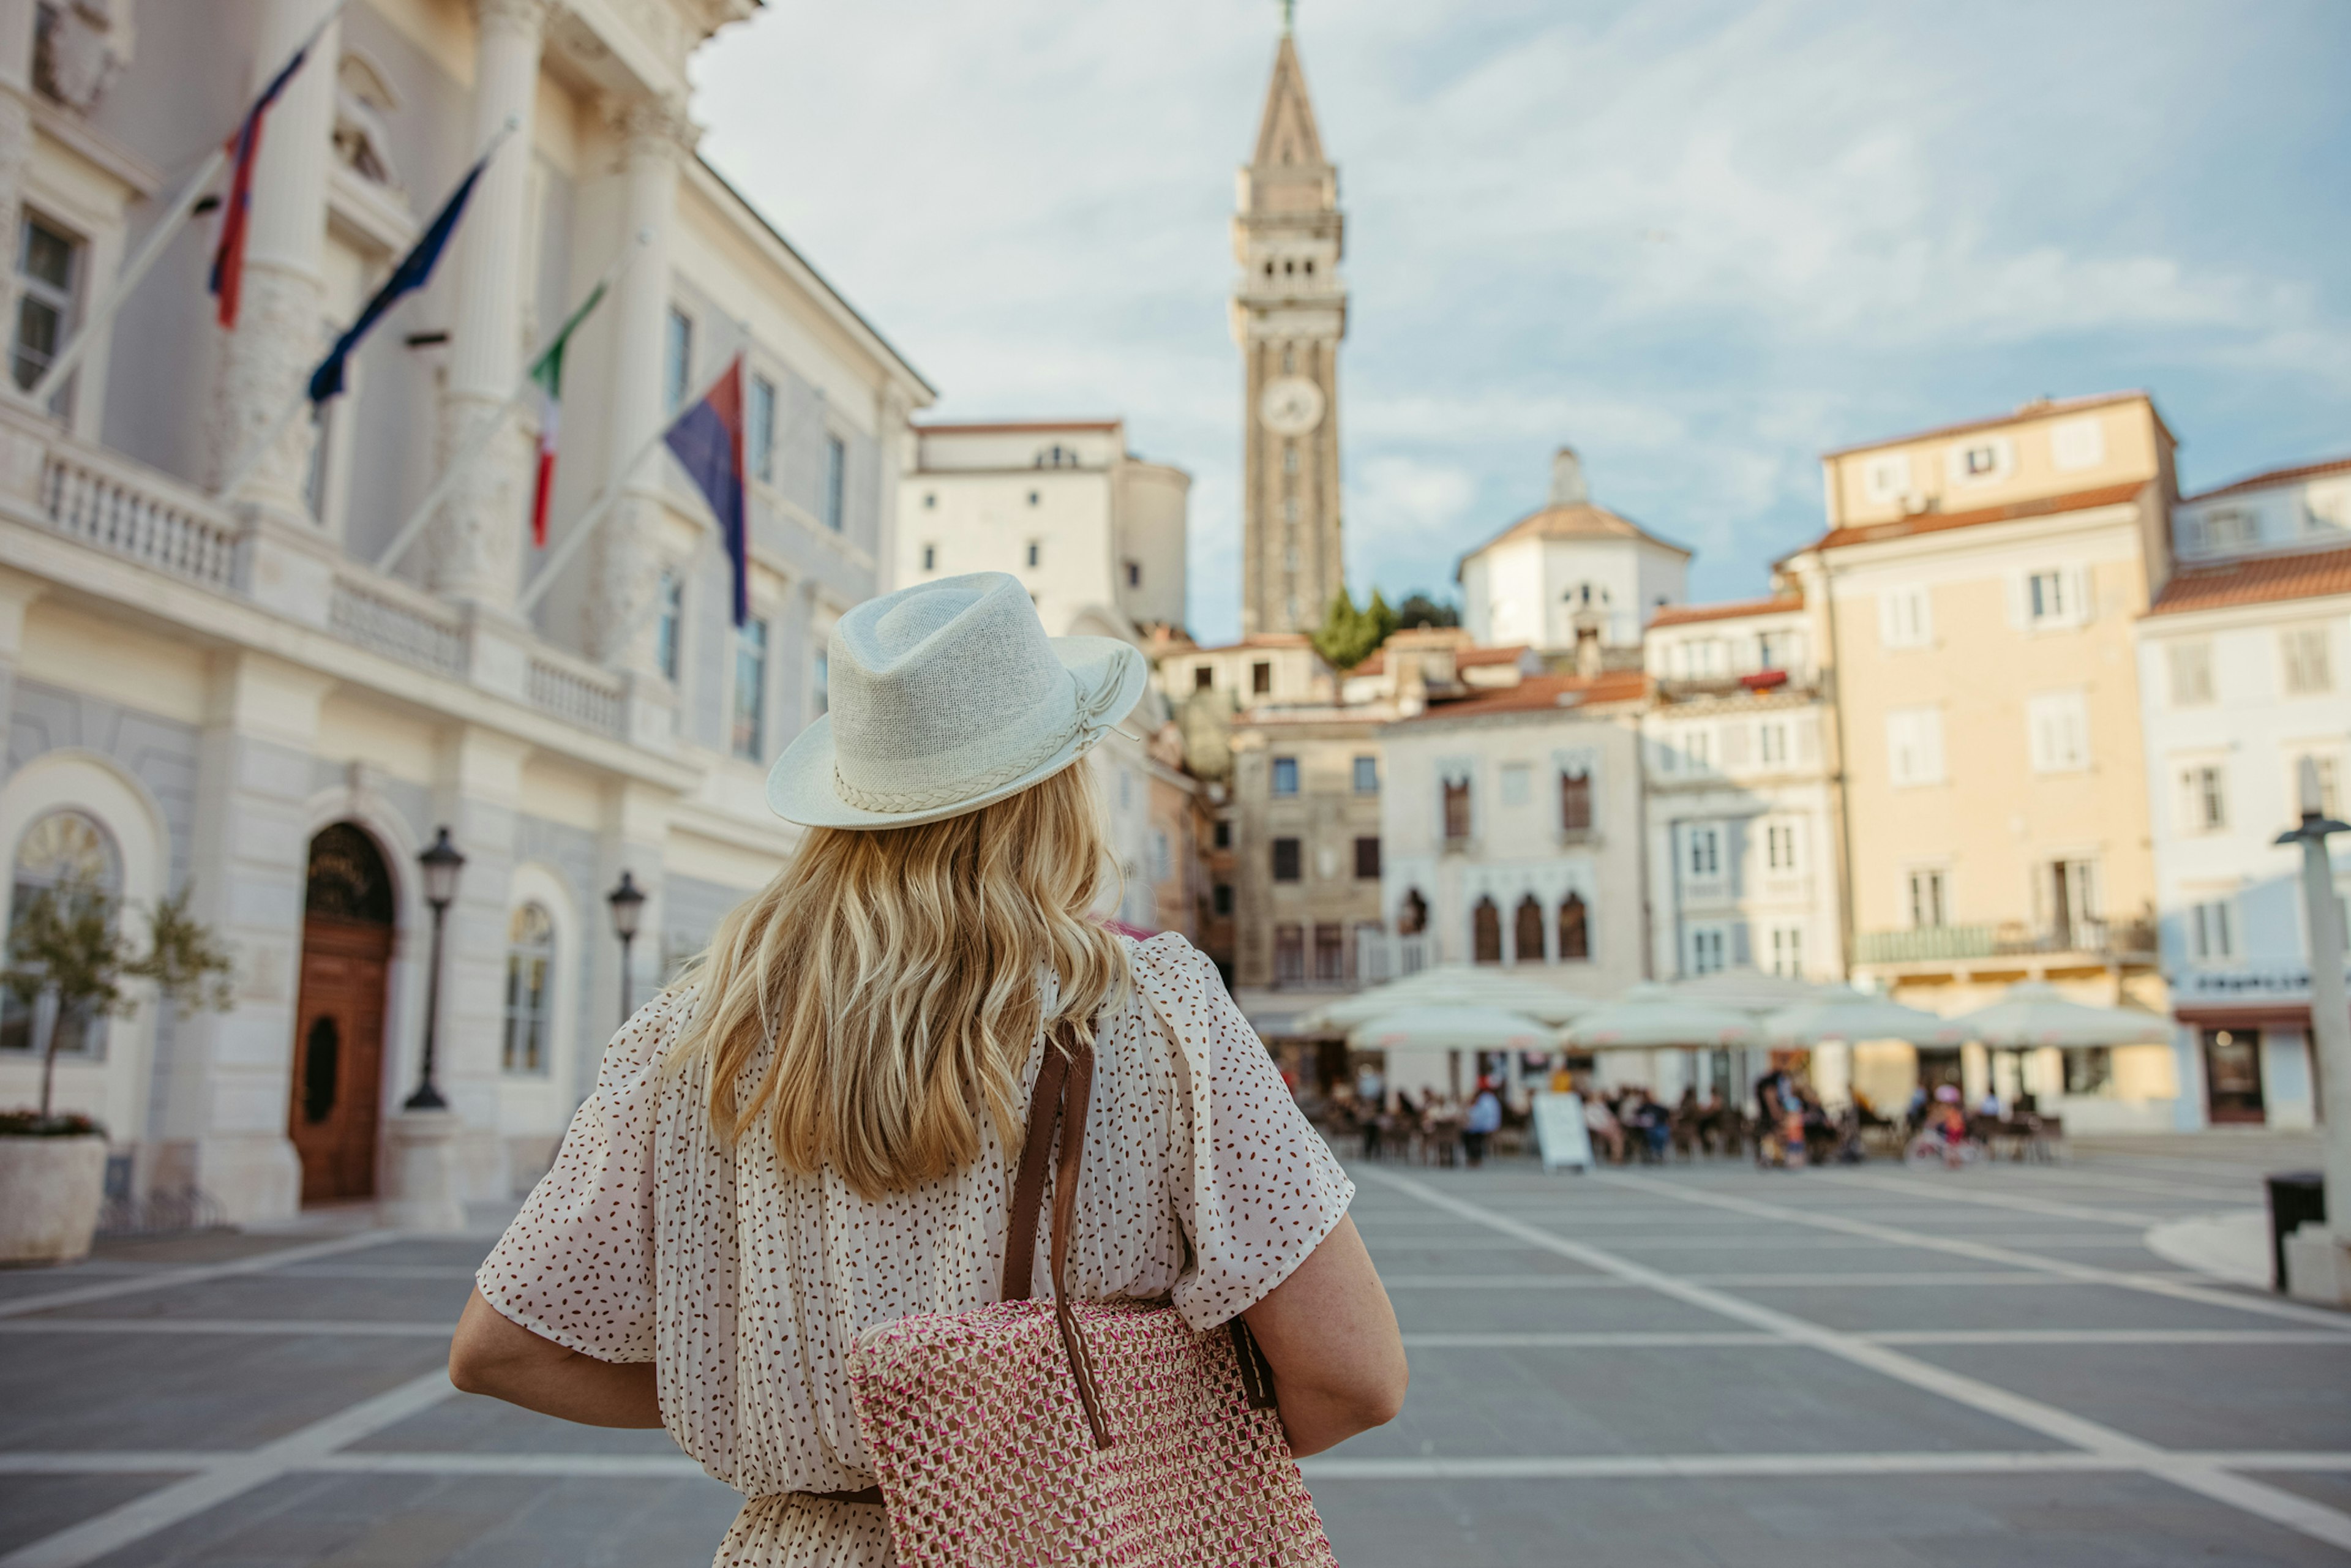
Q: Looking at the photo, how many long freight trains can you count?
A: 0